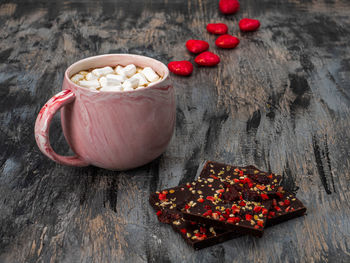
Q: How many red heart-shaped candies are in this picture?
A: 7